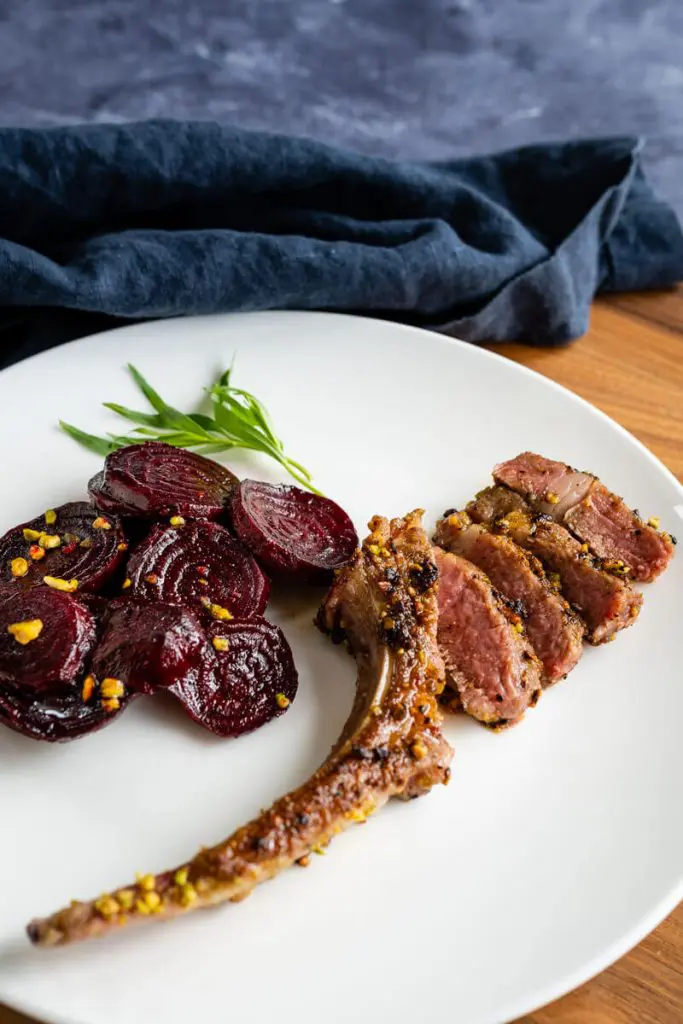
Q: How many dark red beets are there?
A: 8